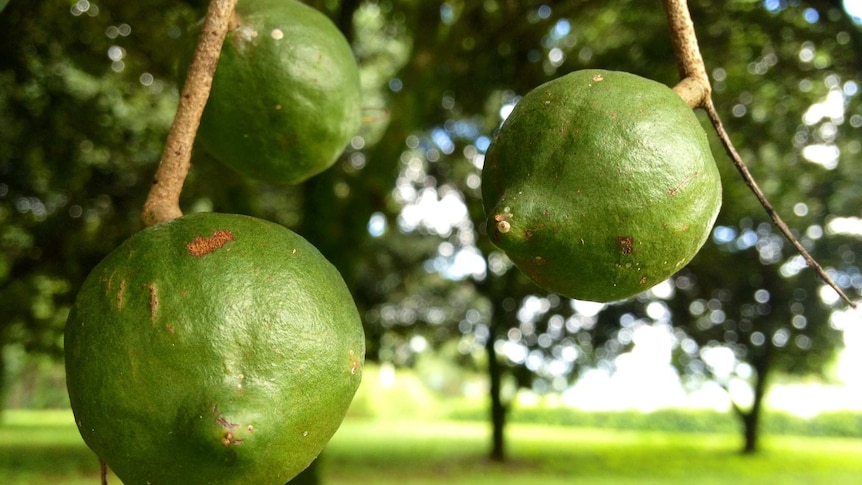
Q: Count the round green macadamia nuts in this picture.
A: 3